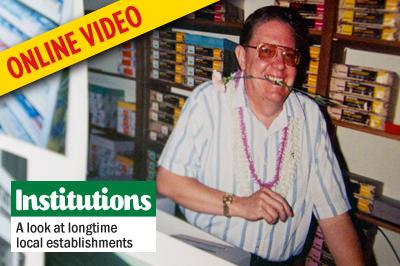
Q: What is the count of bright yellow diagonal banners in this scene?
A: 1